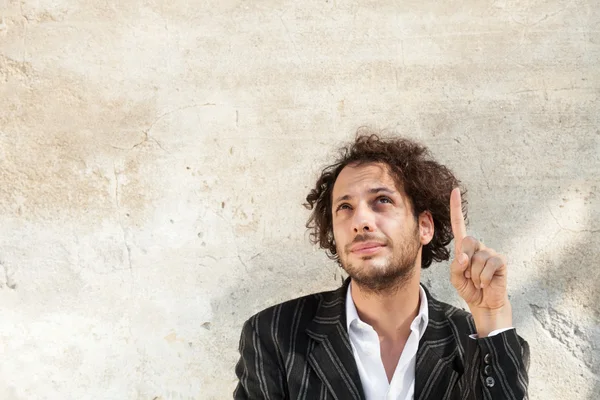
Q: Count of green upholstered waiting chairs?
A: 0